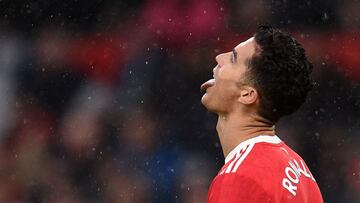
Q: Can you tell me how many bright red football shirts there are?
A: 1